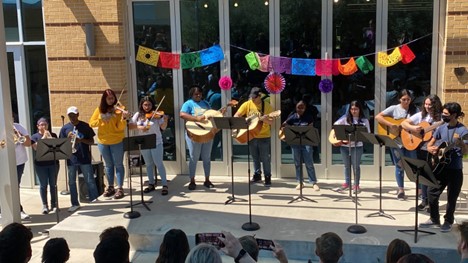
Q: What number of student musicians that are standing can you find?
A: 12